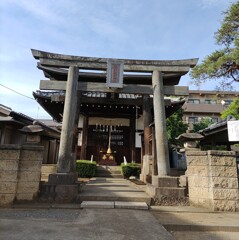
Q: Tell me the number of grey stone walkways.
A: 1